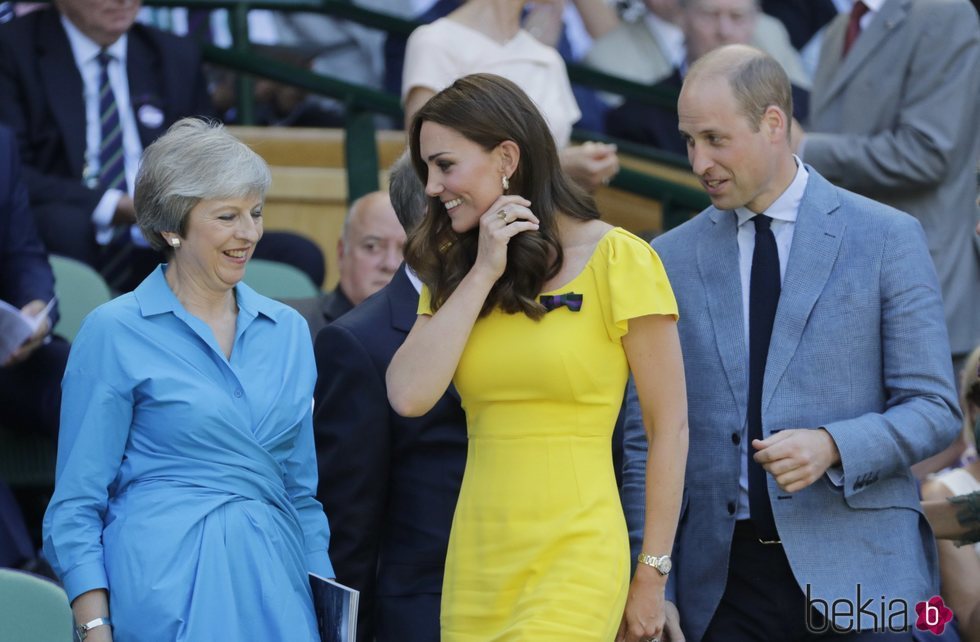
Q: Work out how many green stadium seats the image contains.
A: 3